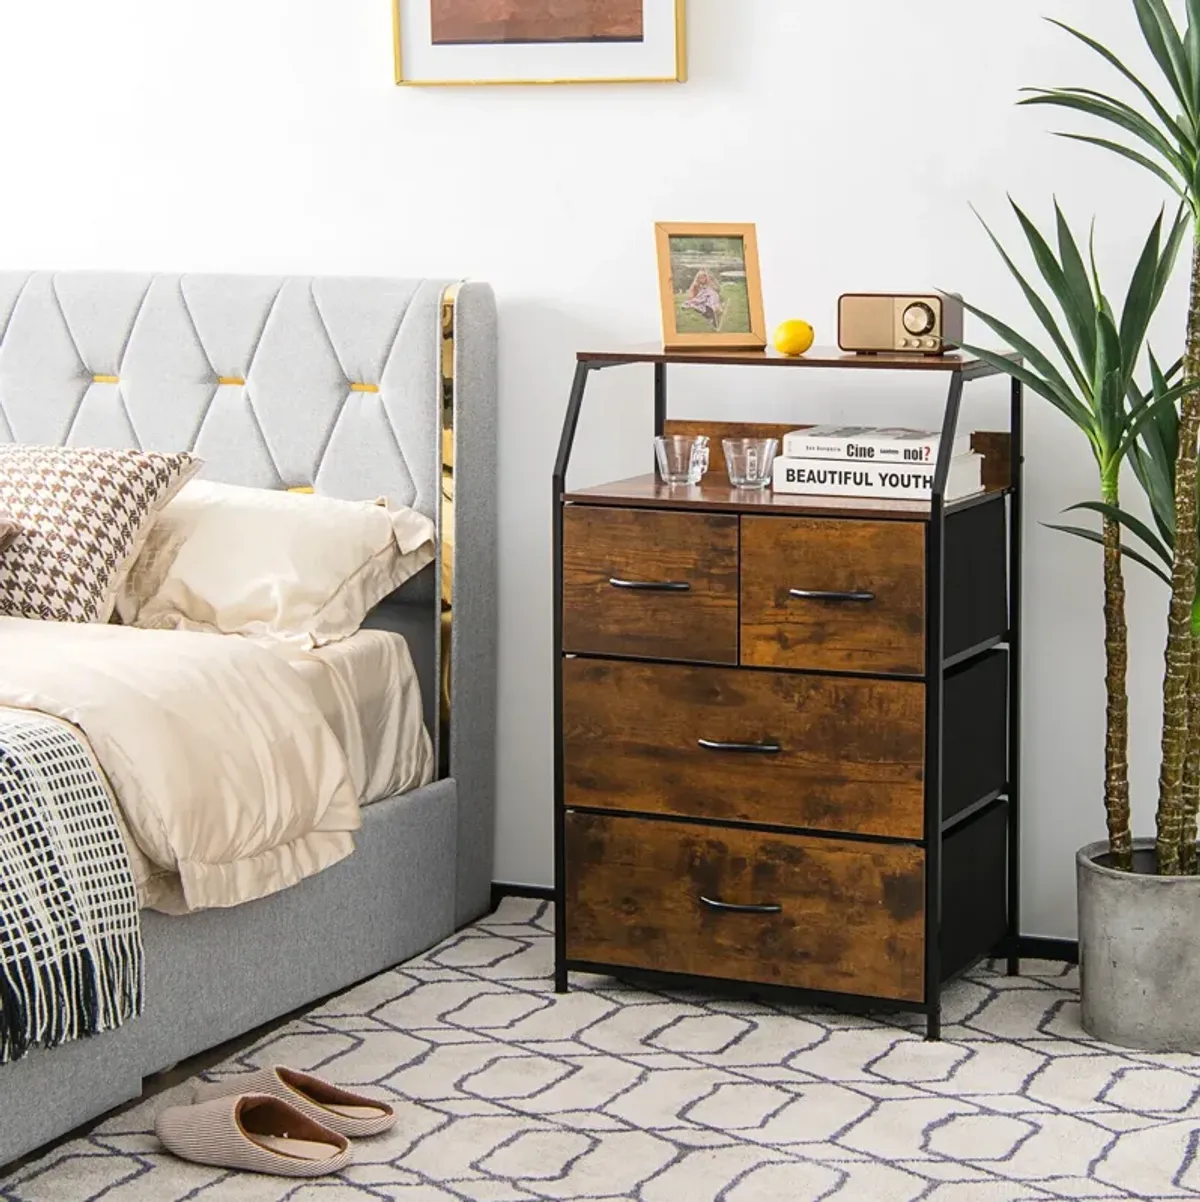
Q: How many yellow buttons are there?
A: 4